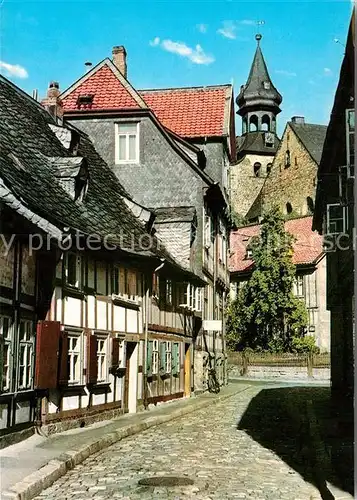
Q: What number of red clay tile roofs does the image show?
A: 3